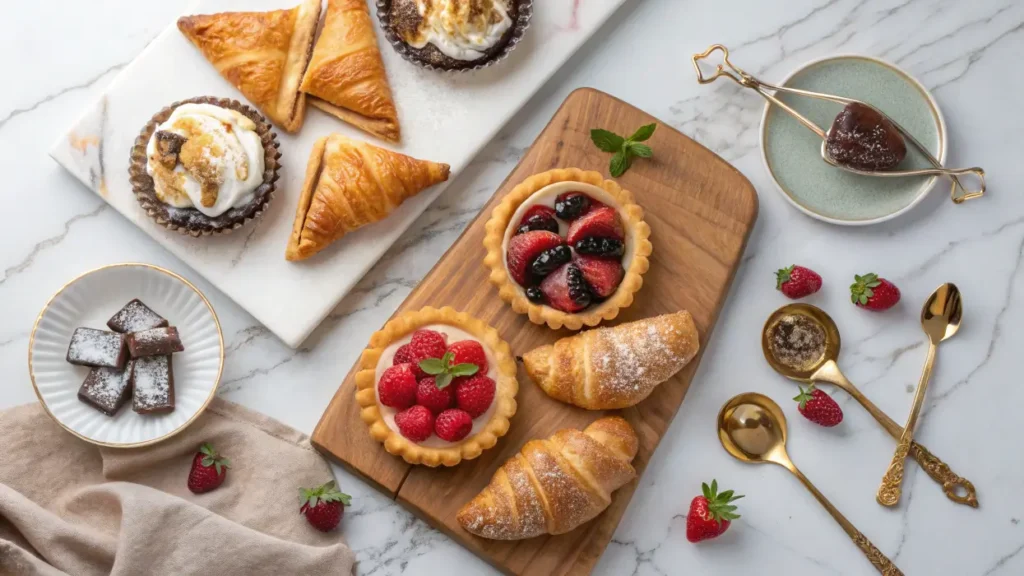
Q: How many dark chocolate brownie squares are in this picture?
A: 5